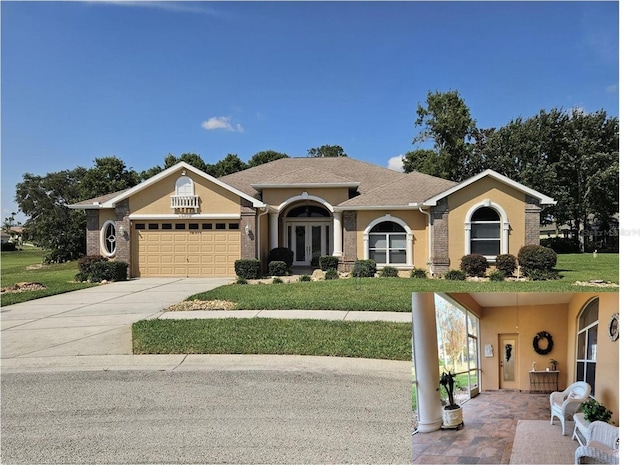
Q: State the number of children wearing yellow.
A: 0